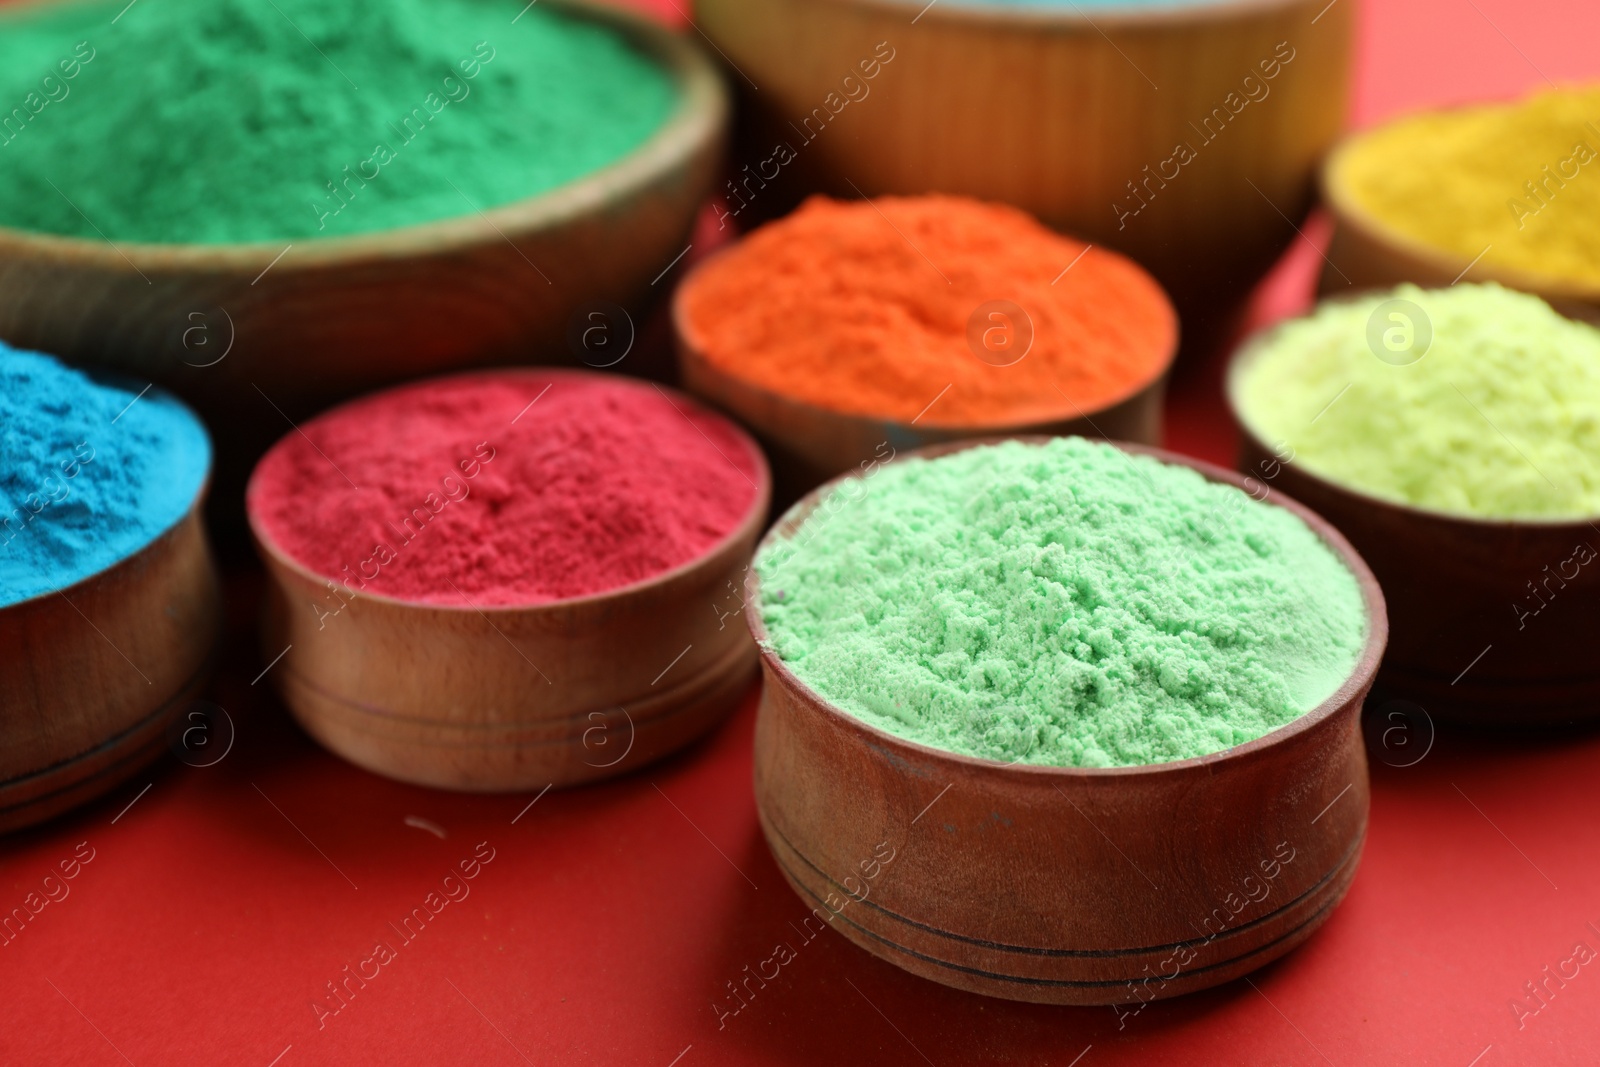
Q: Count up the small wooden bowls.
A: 6